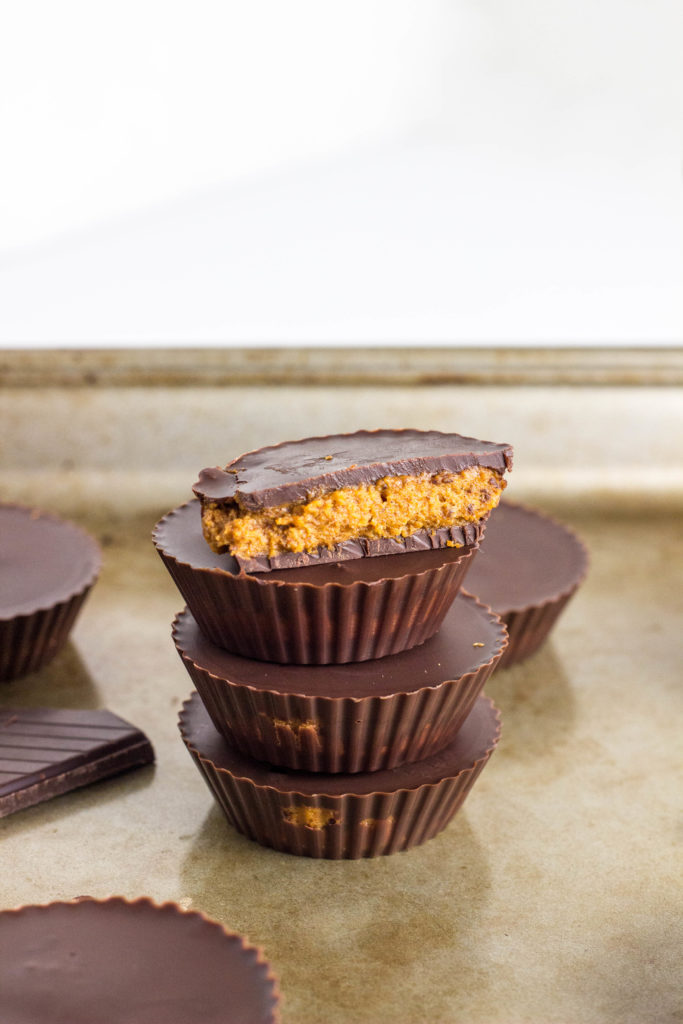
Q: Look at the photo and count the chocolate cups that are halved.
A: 1